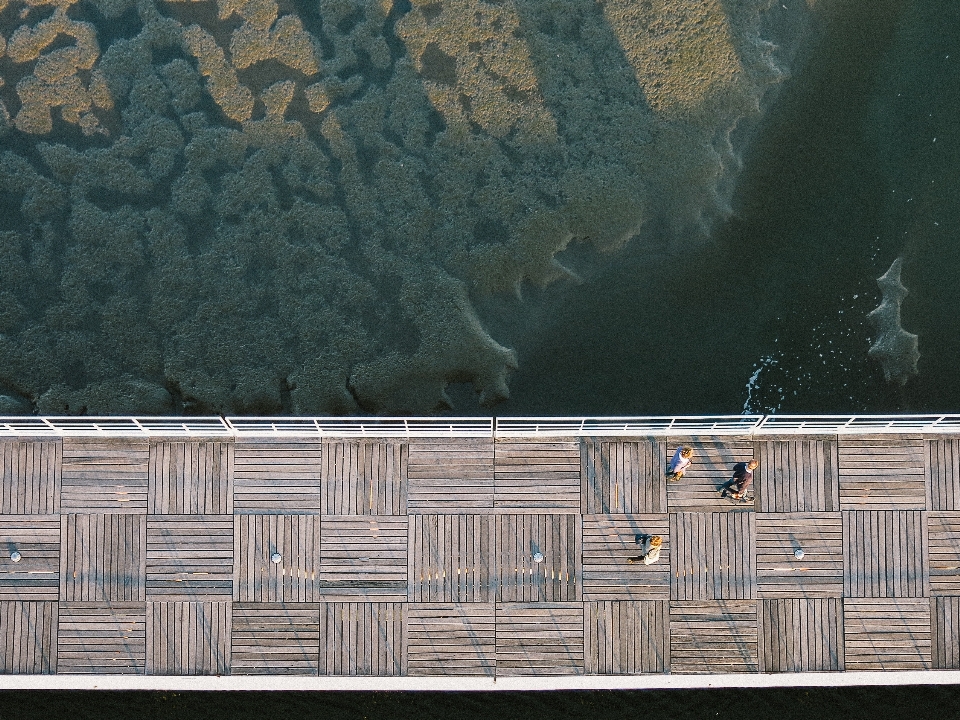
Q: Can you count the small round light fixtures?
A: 4